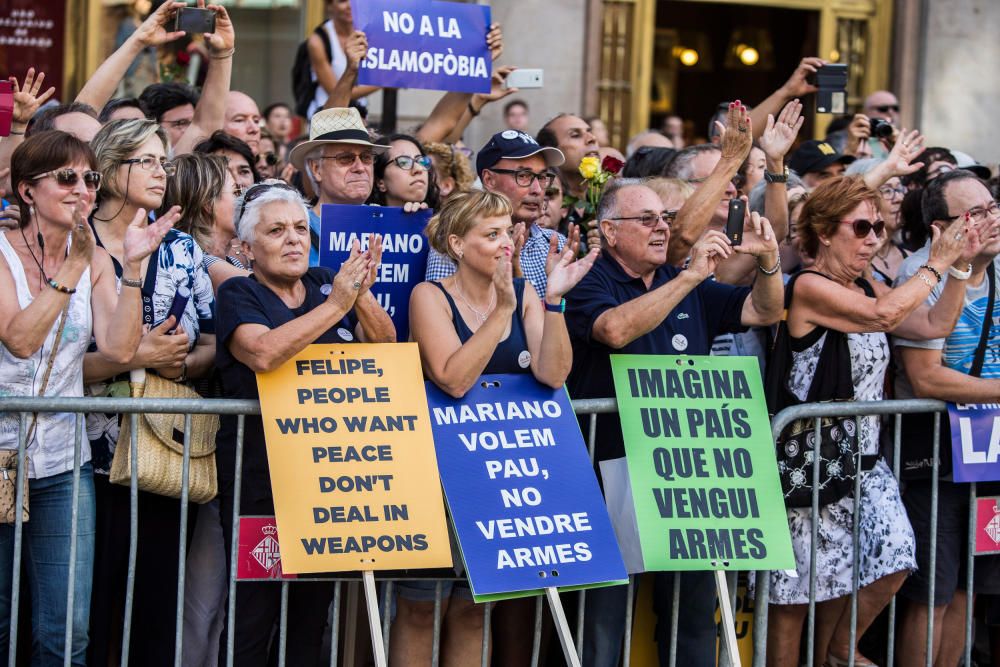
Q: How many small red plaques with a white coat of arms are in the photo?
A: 2